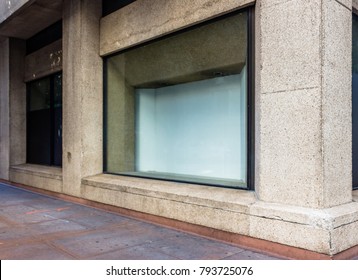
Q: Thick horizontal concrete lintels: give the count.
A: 2